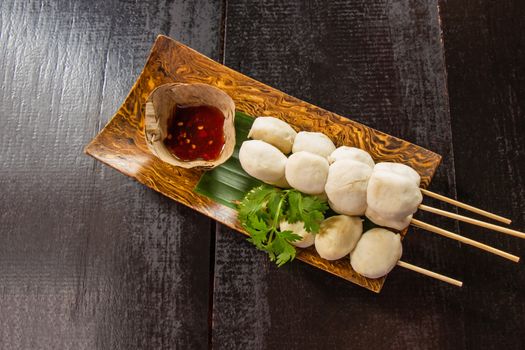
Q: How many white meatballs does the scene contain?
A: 11